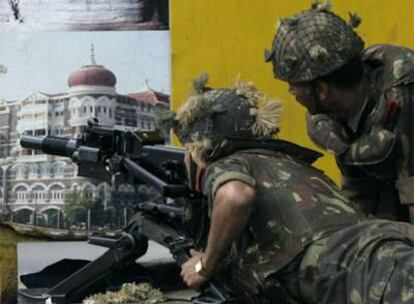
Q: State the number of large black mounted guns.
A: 1